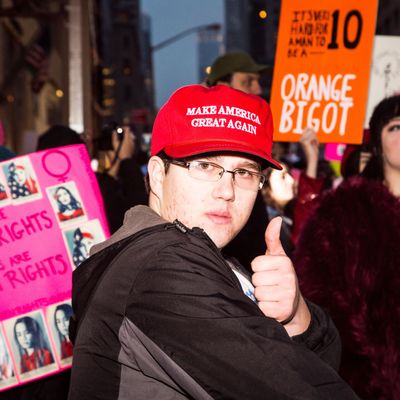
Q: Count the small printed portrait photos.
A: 7